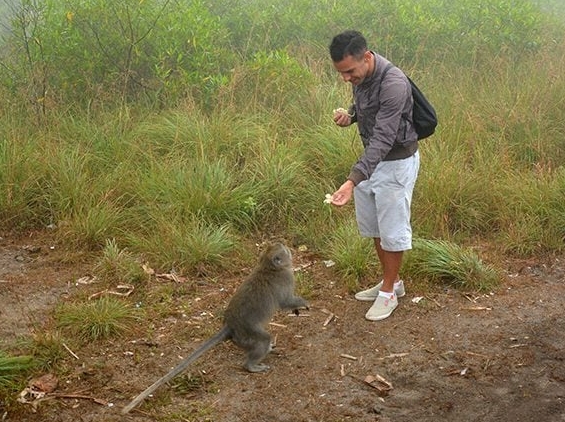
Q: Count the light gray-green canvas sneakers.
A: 2